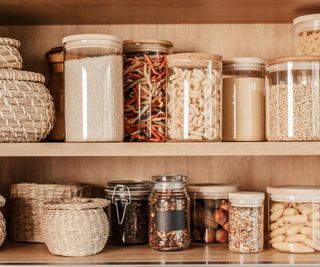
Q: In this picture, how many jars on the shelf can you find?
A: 11